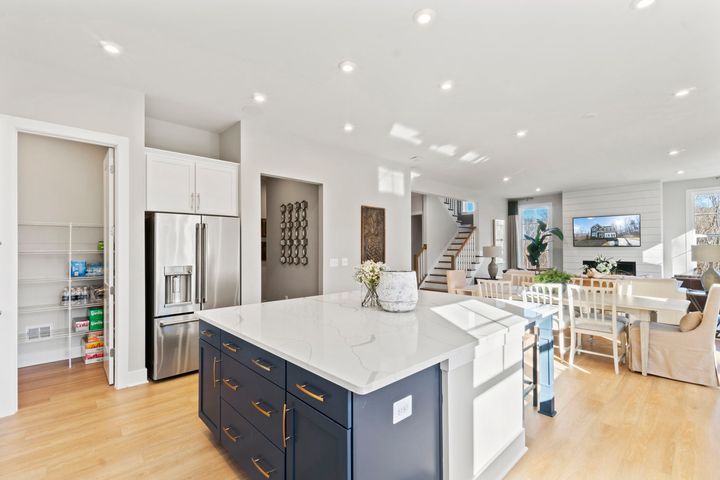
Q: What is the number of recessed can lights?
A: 13